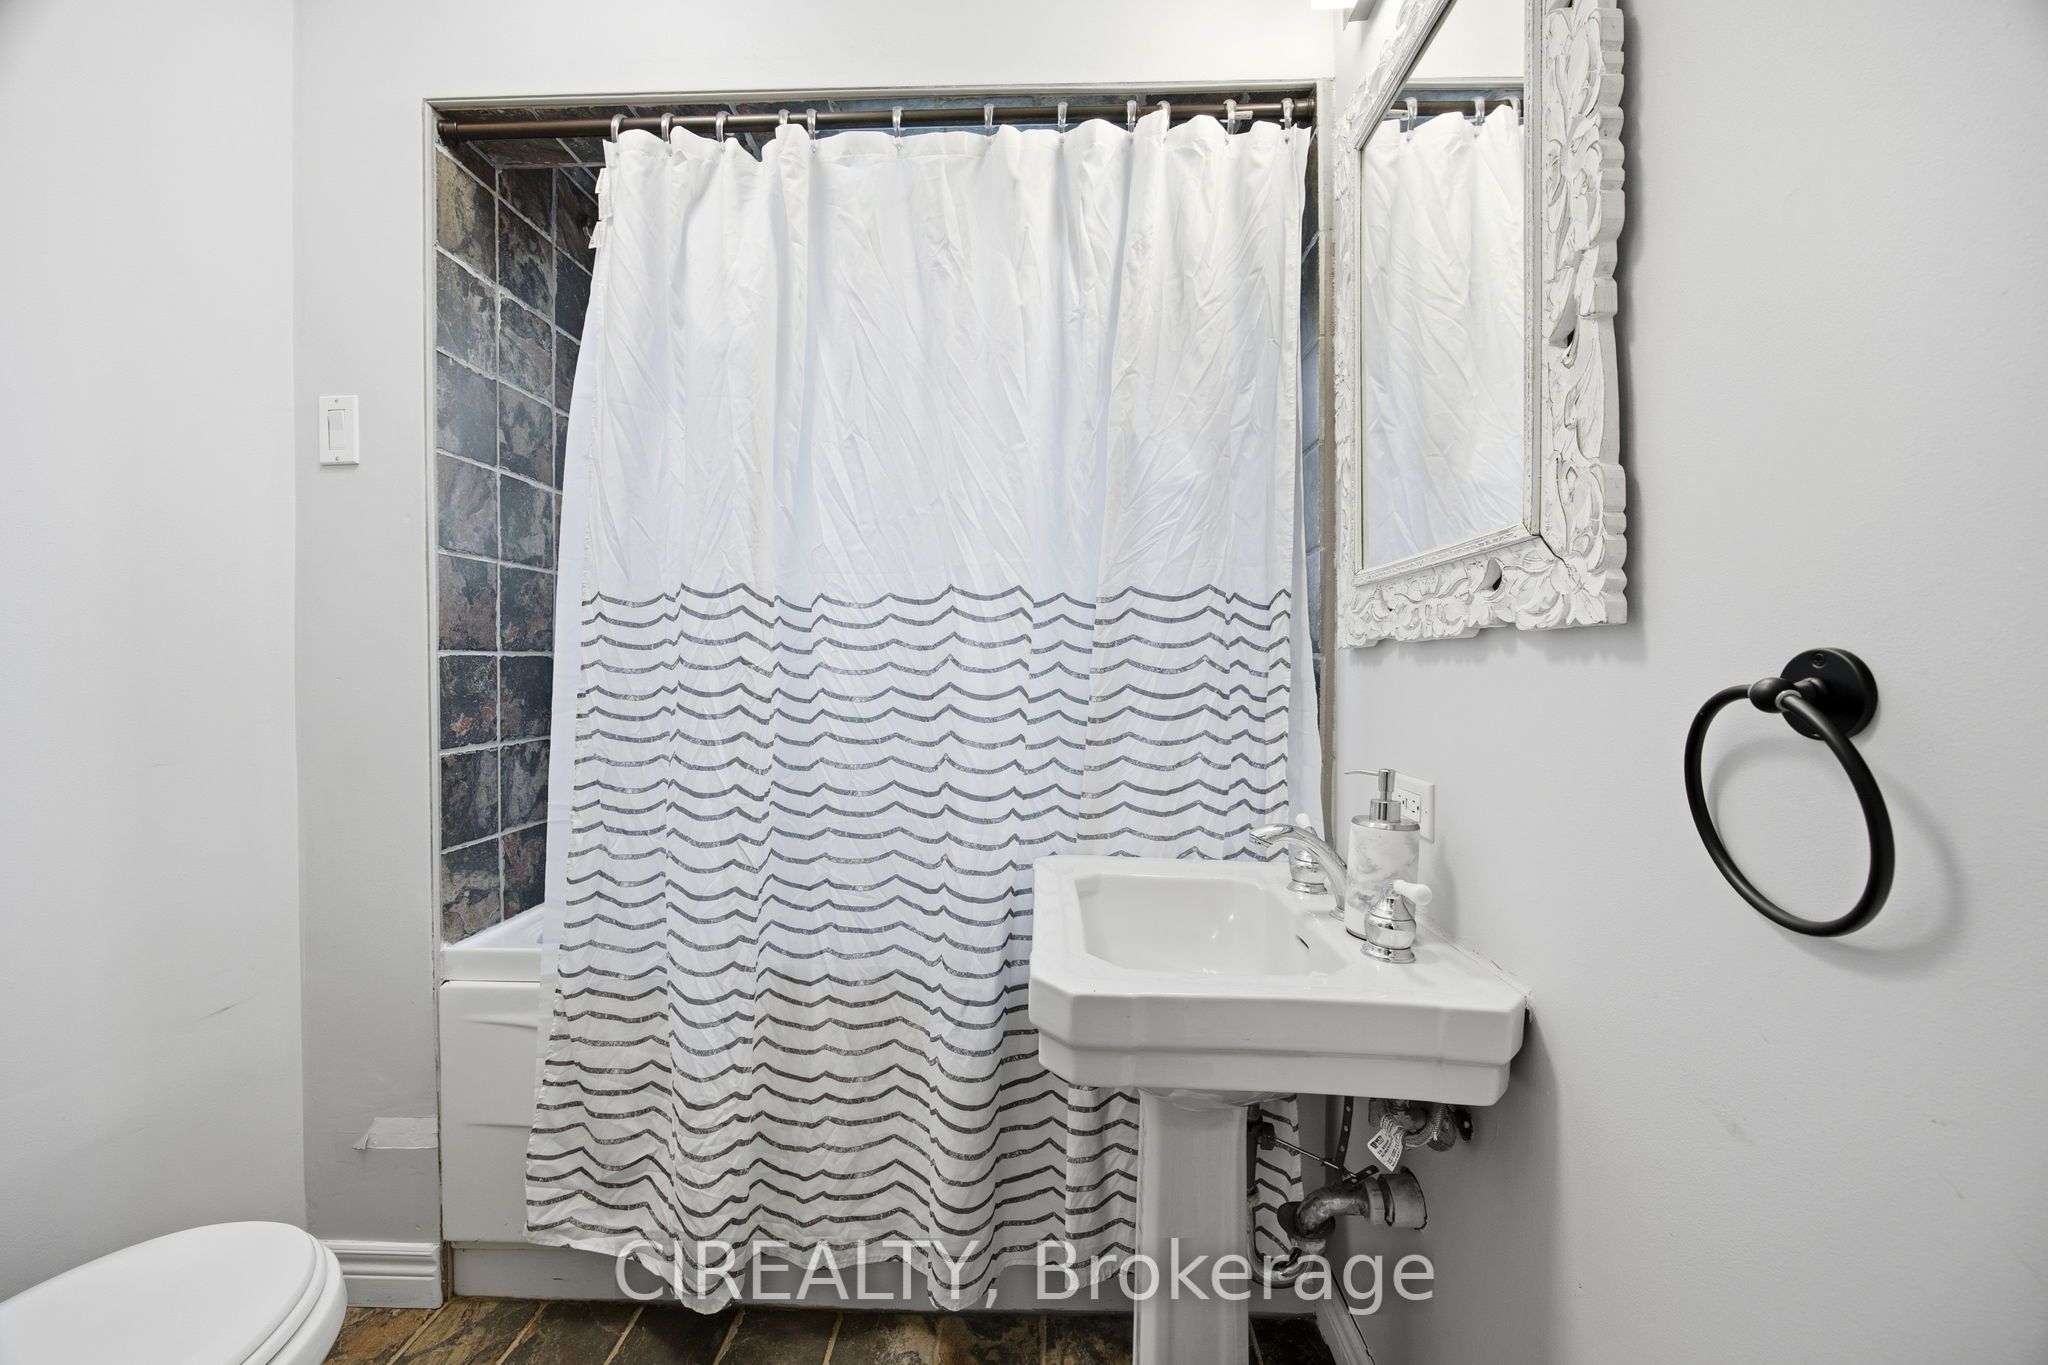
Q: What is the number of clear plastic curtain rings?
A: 12